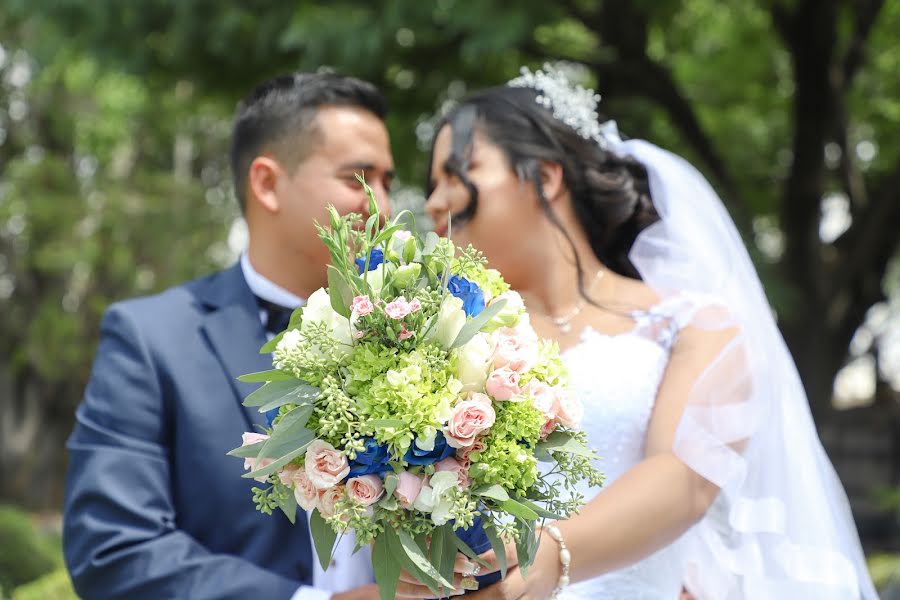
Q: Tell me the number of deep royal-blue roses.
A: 4